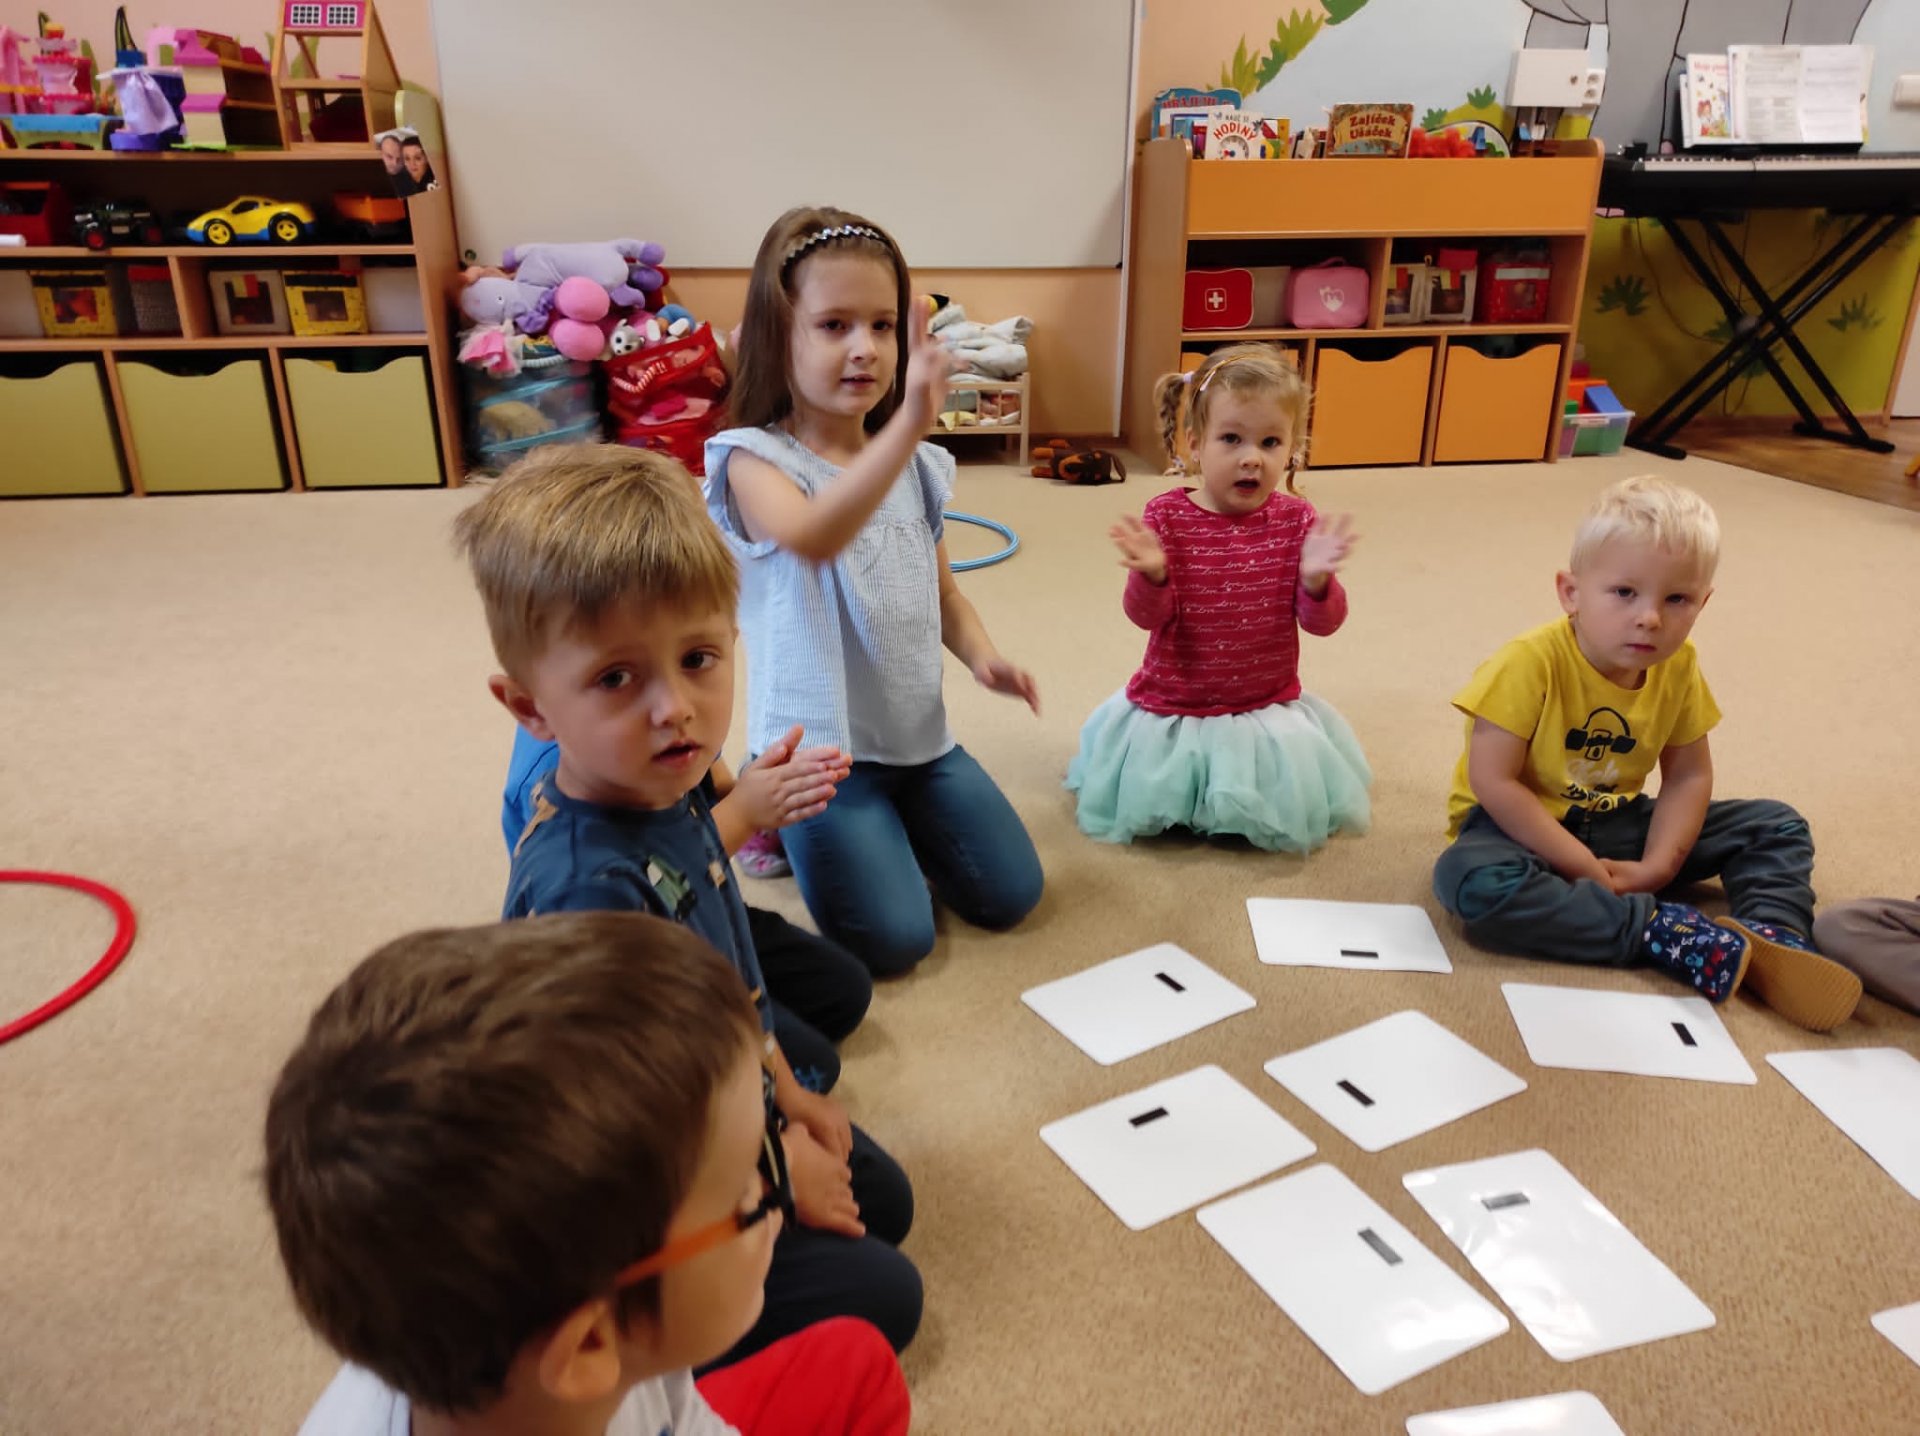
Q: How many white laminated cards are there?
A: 10